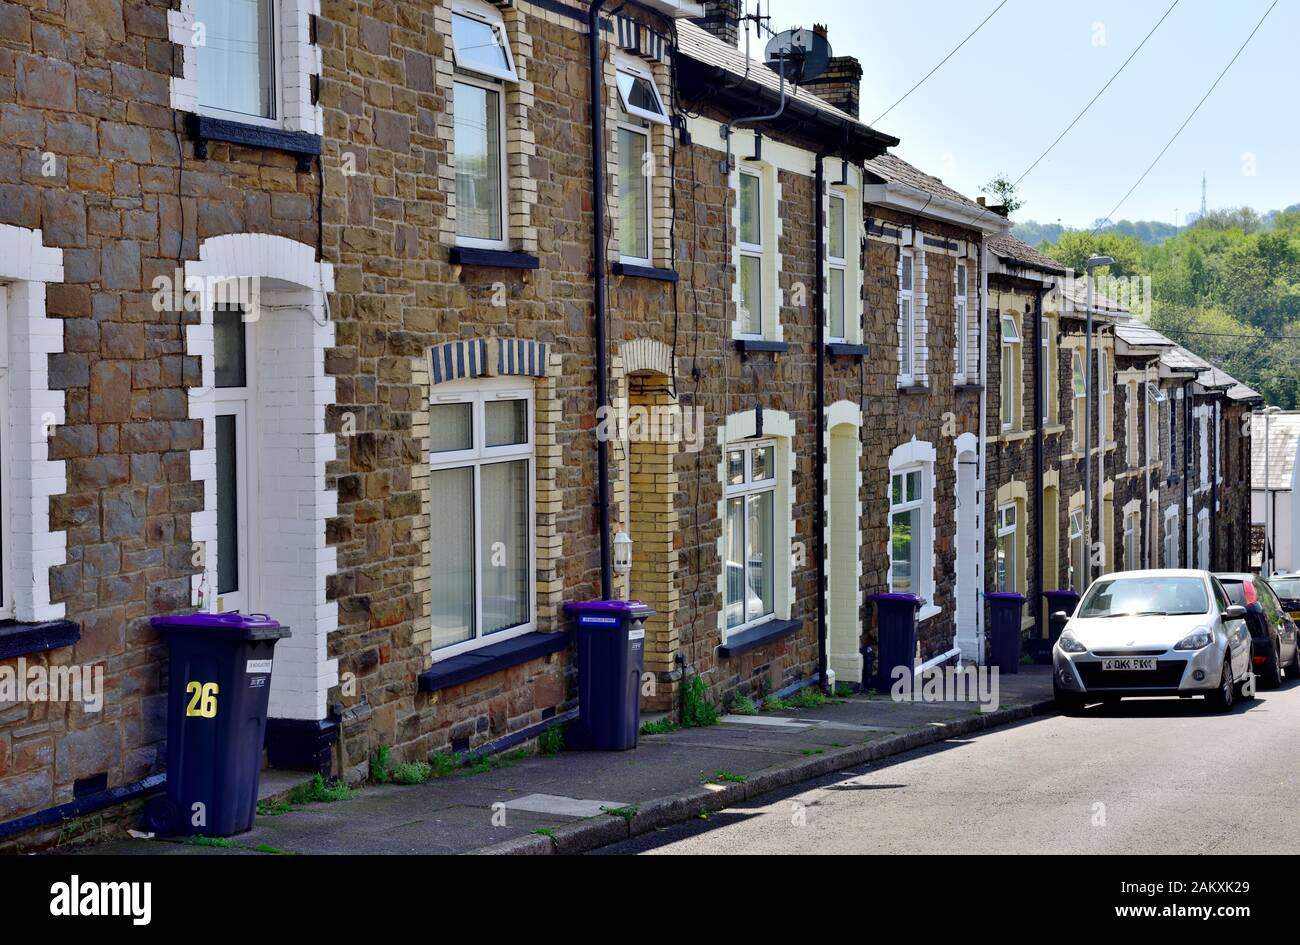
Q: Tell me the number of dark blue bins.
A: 5